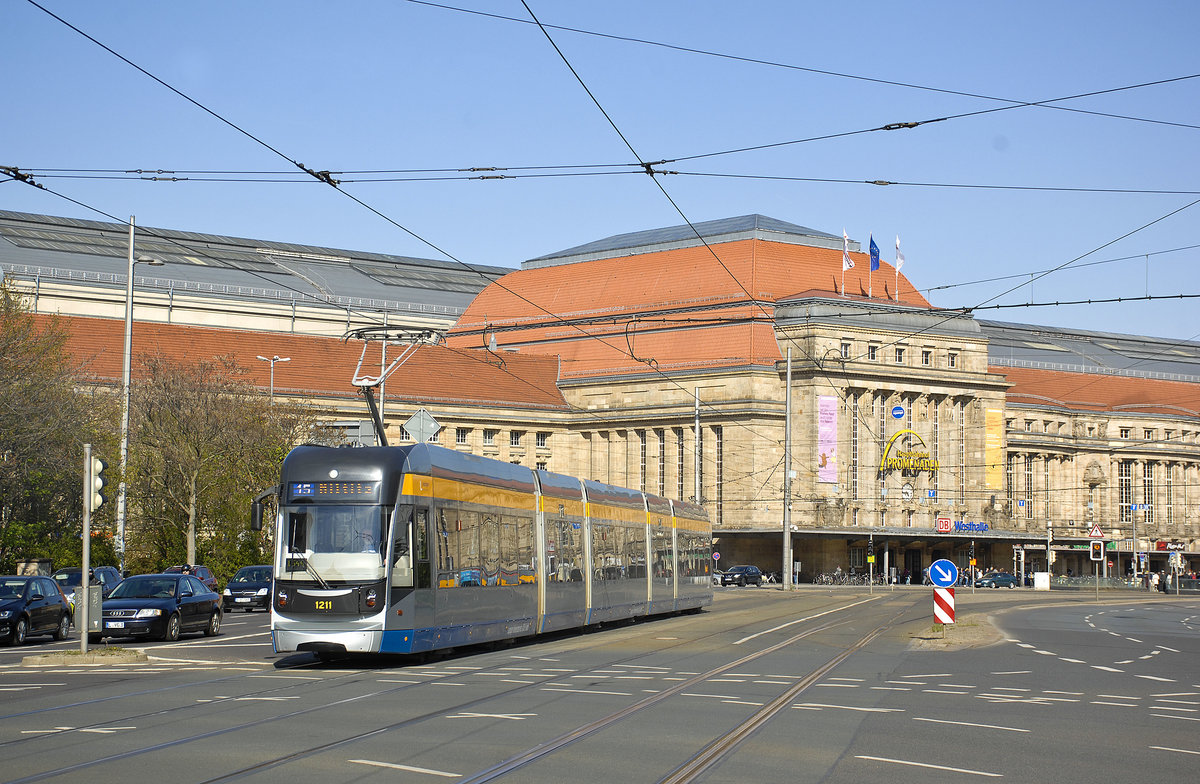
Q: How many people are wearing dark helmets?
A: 2